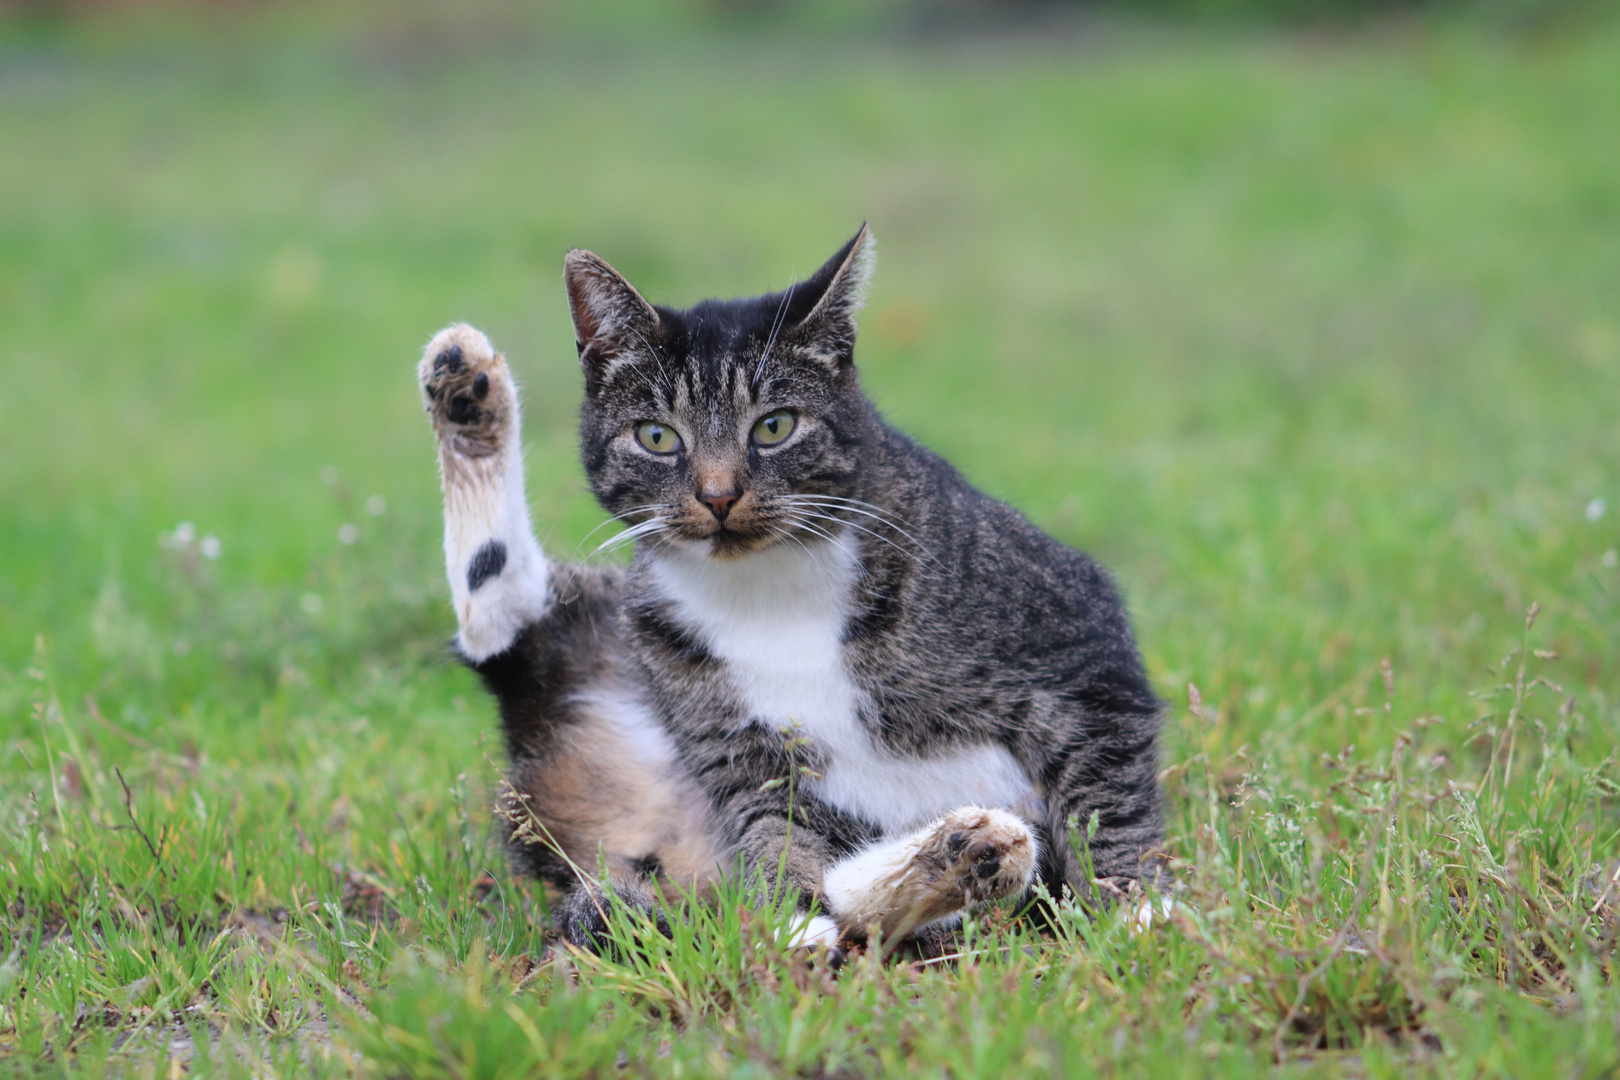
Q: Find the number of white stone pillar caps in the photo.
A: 0